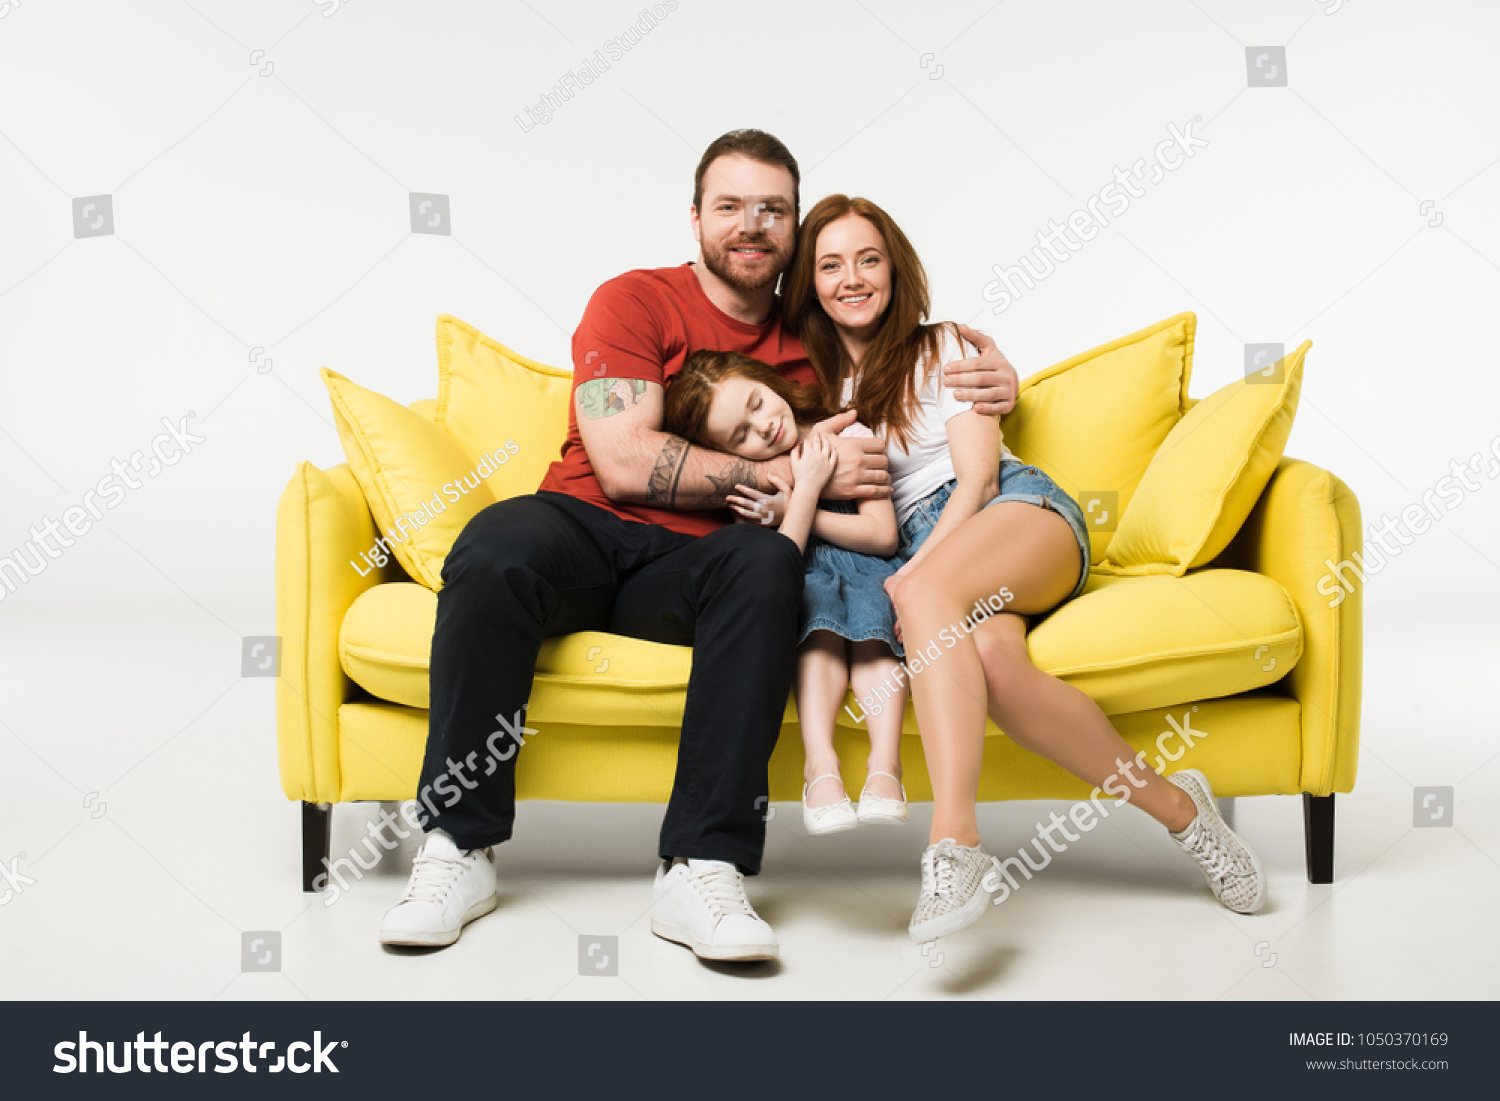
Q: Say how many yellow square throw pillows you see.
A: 4